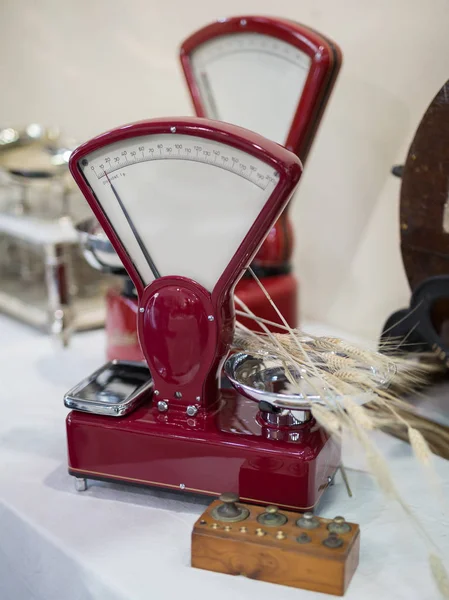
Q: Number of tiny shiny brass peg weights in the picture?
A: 5